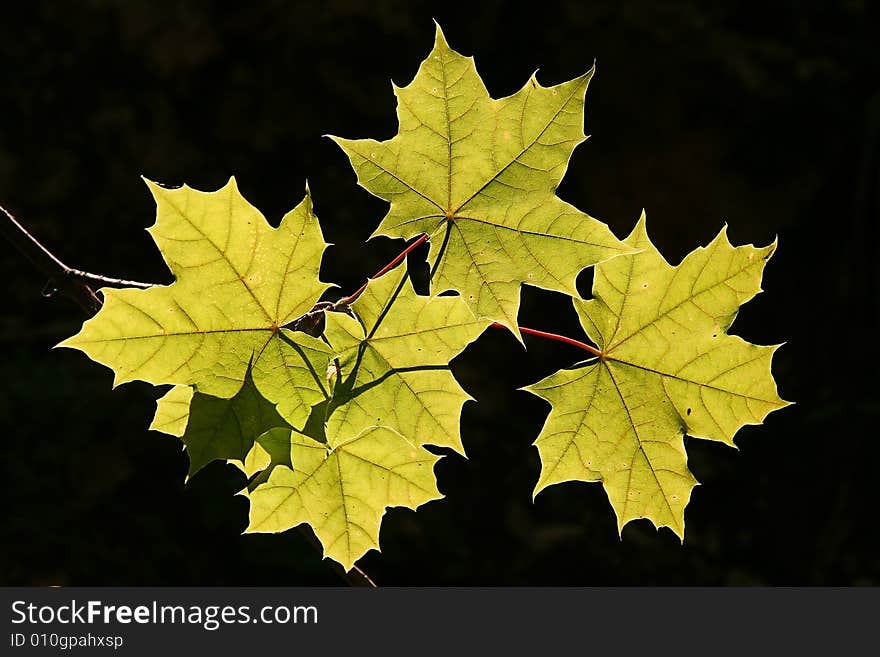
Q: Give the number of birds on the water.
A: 0